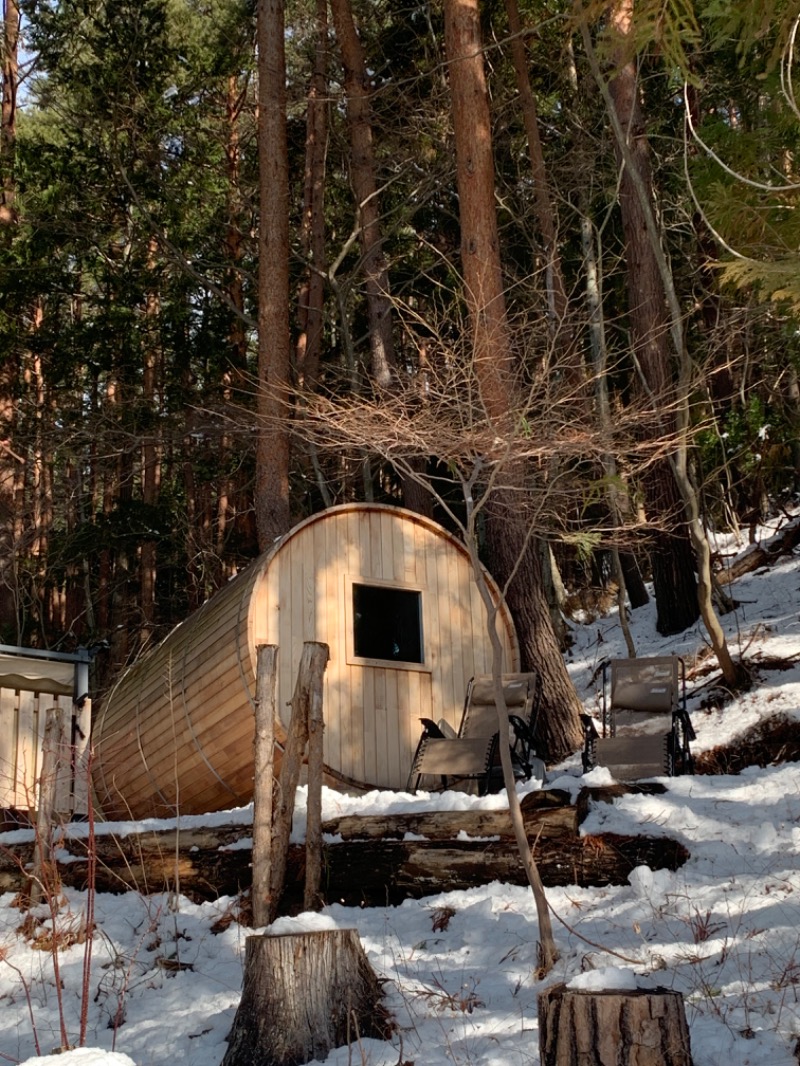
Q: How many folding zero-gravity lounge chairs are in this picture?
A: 2